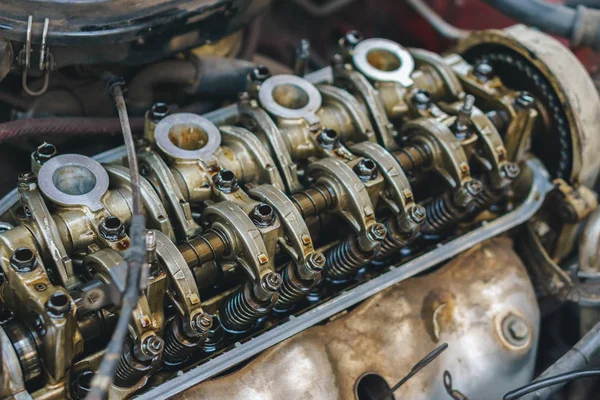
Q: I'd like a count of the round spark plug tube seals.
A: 4